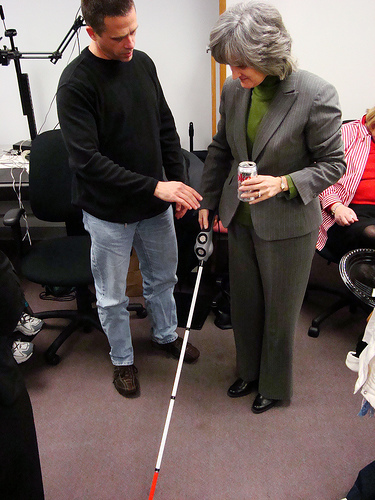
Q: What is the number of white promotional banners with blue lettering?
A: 0